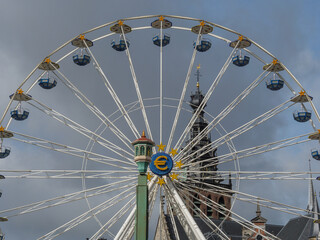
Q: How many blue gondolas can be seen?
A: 11